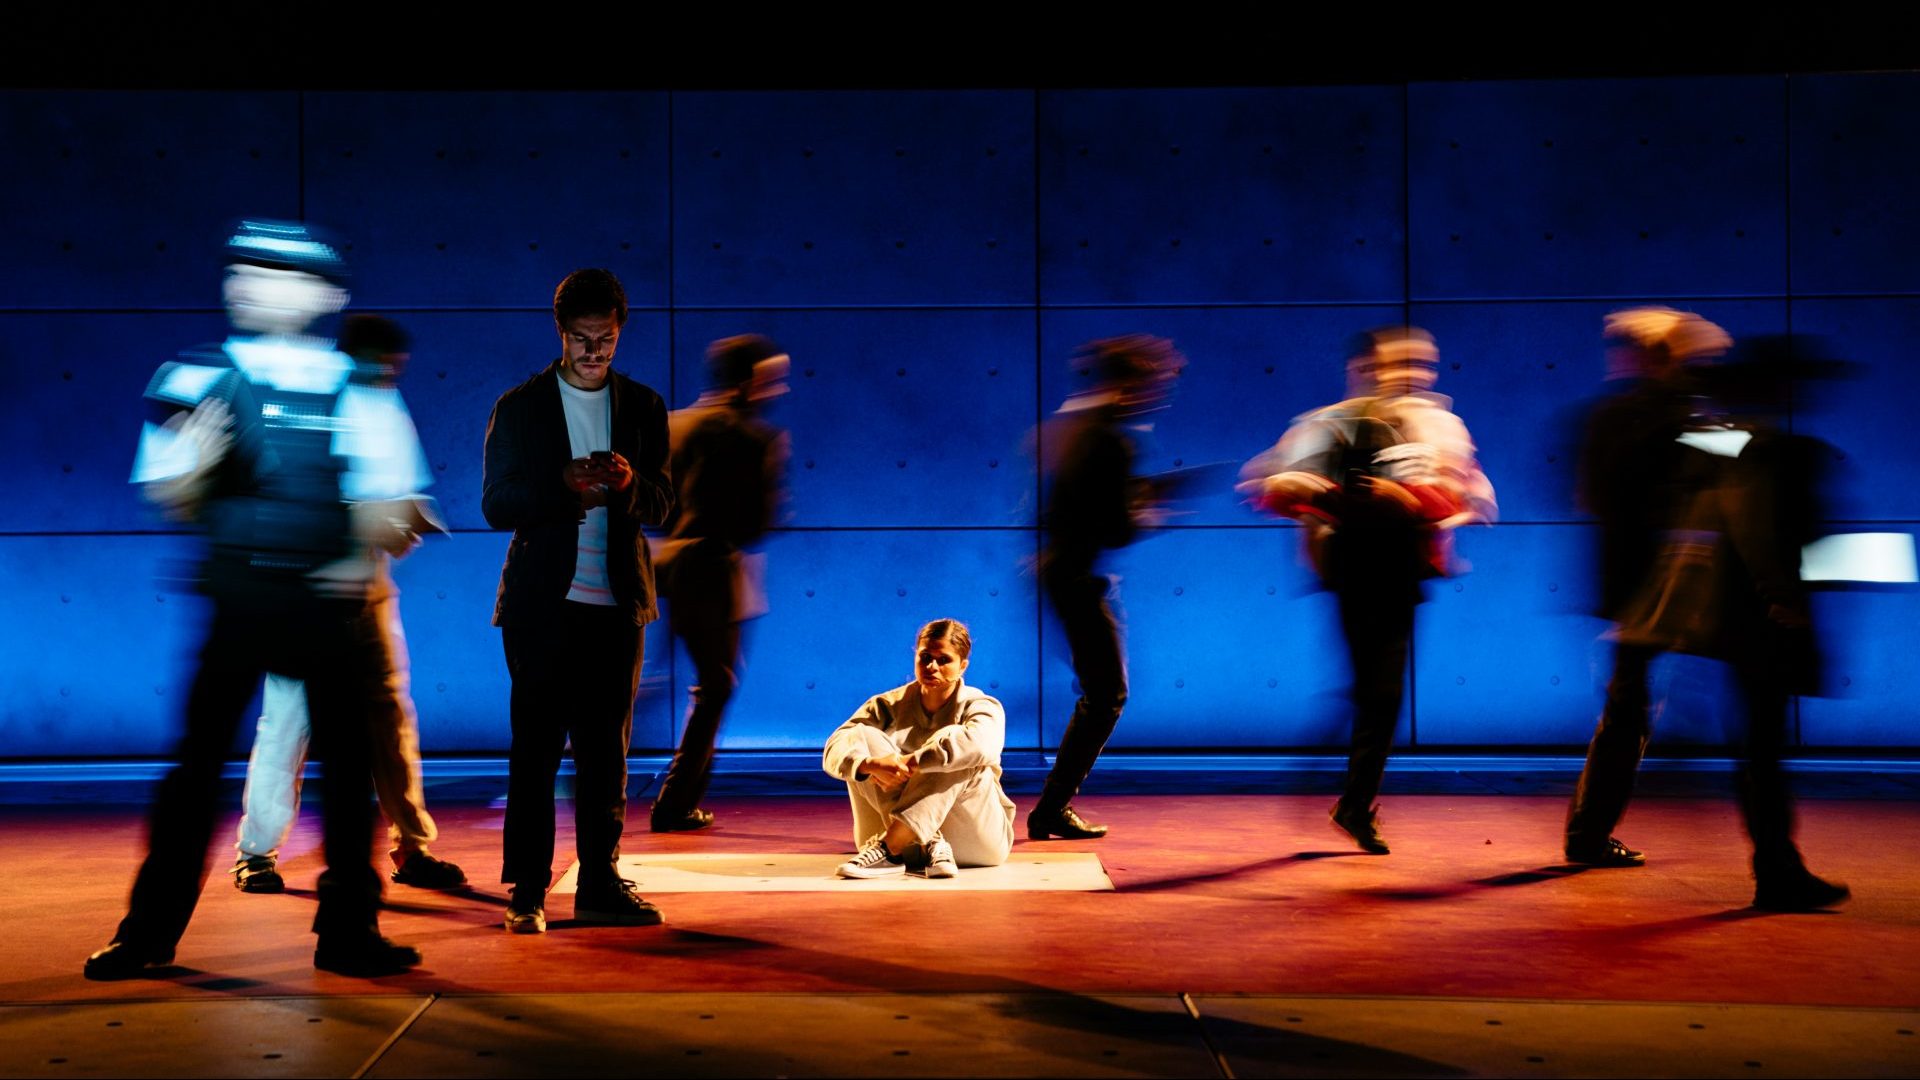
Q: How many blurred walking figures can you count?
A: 7